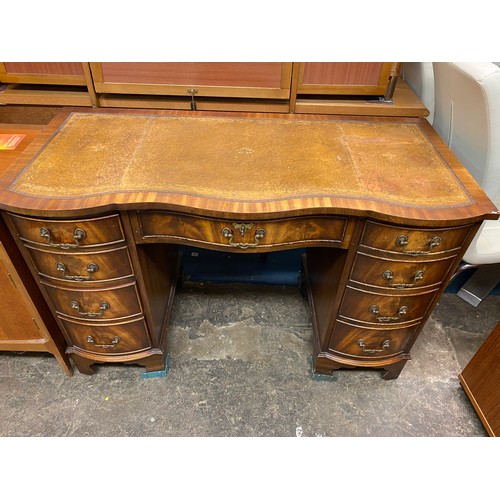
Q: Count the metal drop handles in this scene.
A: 9